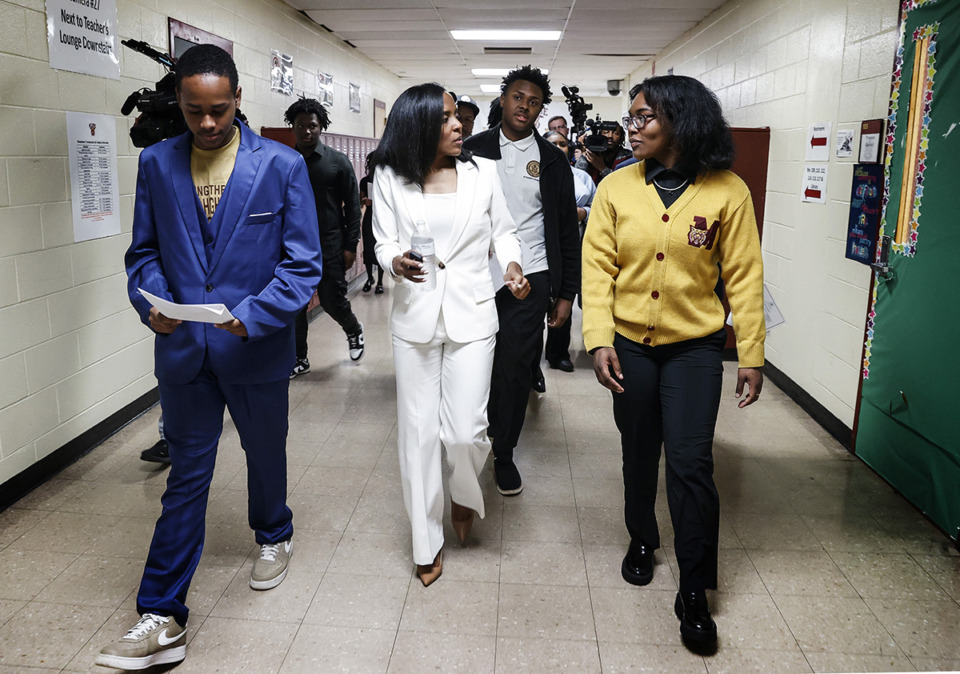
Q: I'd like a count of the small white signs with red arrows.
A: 2